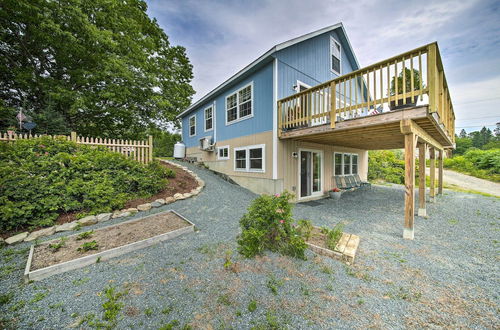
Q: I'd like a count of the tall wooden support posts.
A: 4